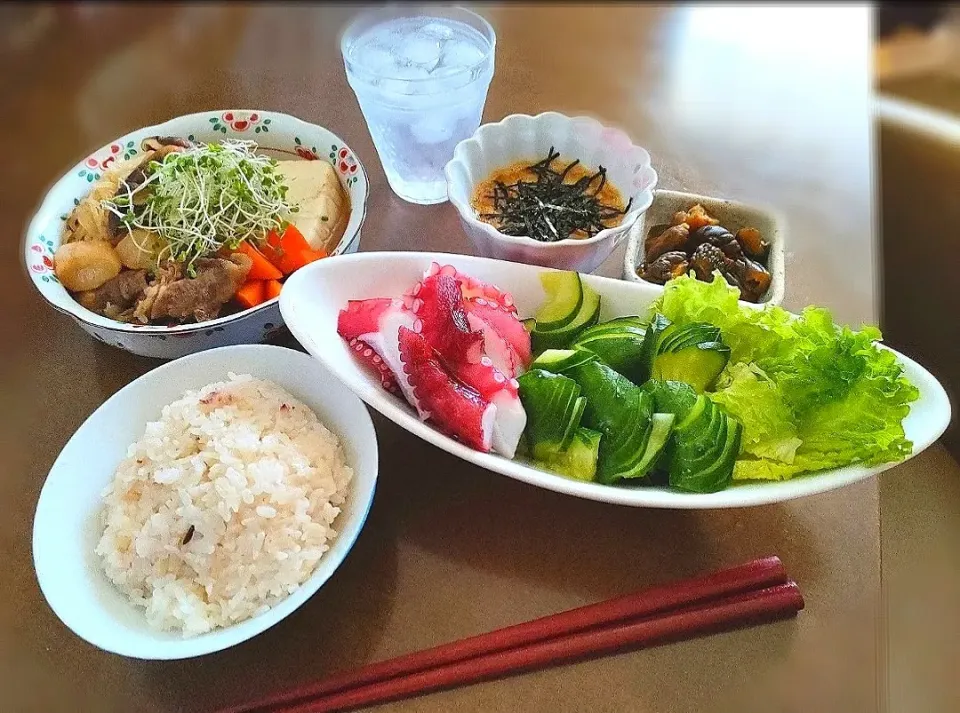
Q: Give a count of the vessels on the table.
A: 6